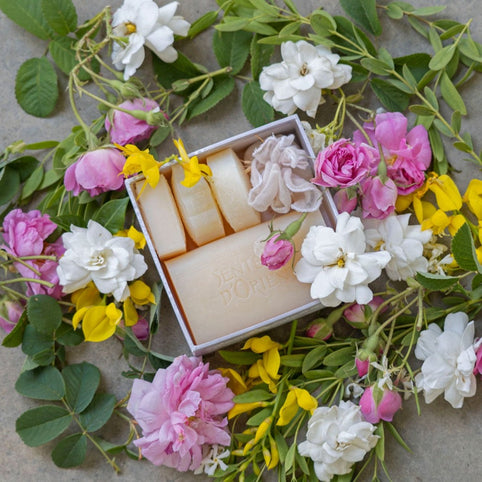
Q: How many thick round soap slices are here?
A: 3